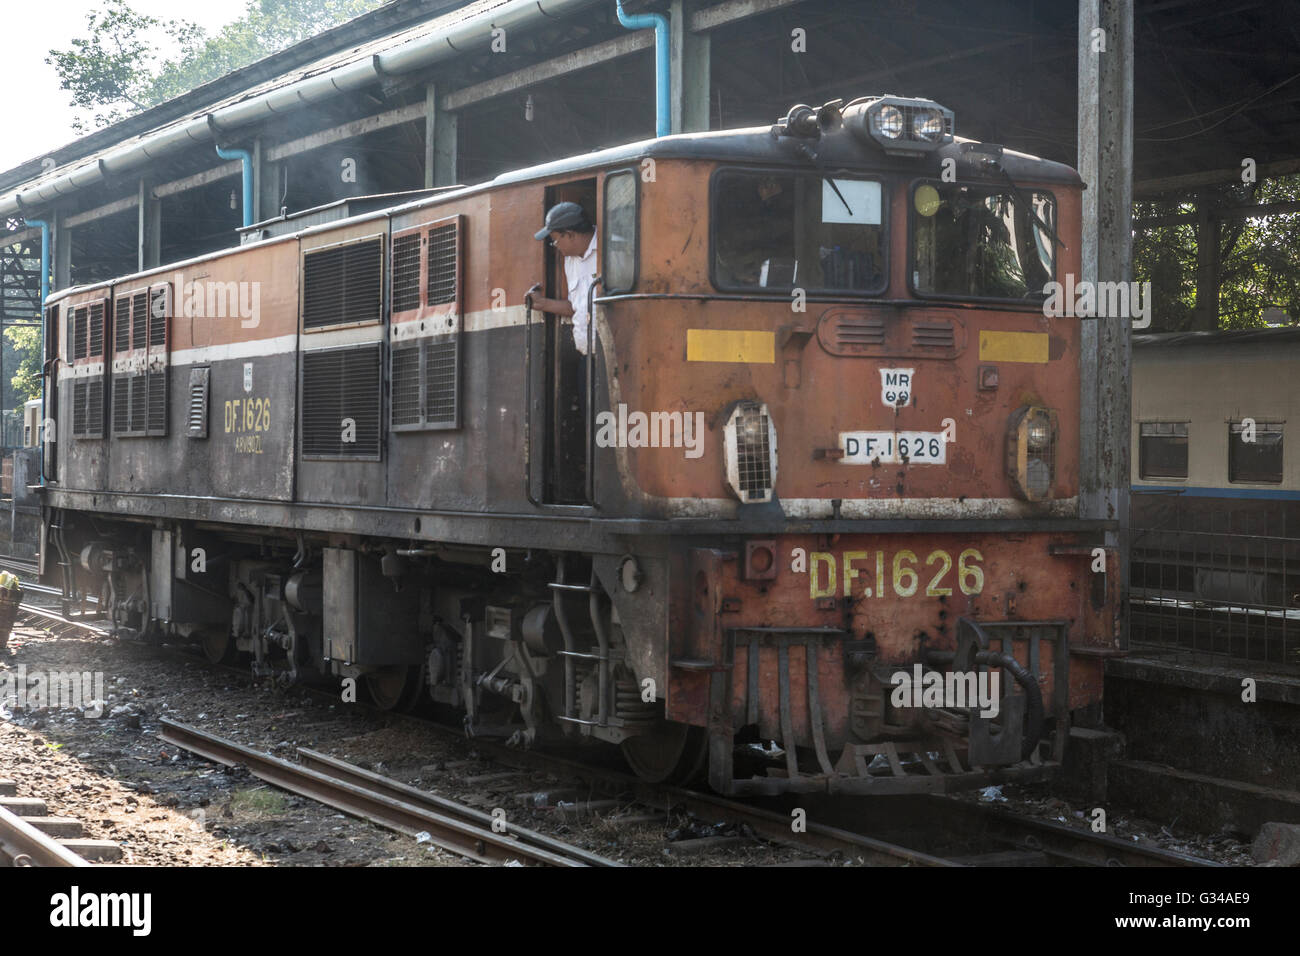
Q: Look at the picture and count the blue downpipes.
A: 3